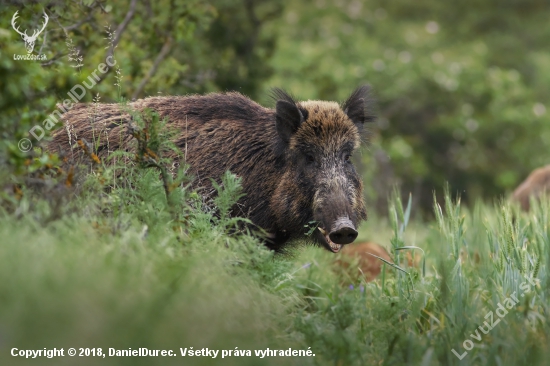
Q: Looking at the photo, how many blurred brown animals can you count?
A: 2